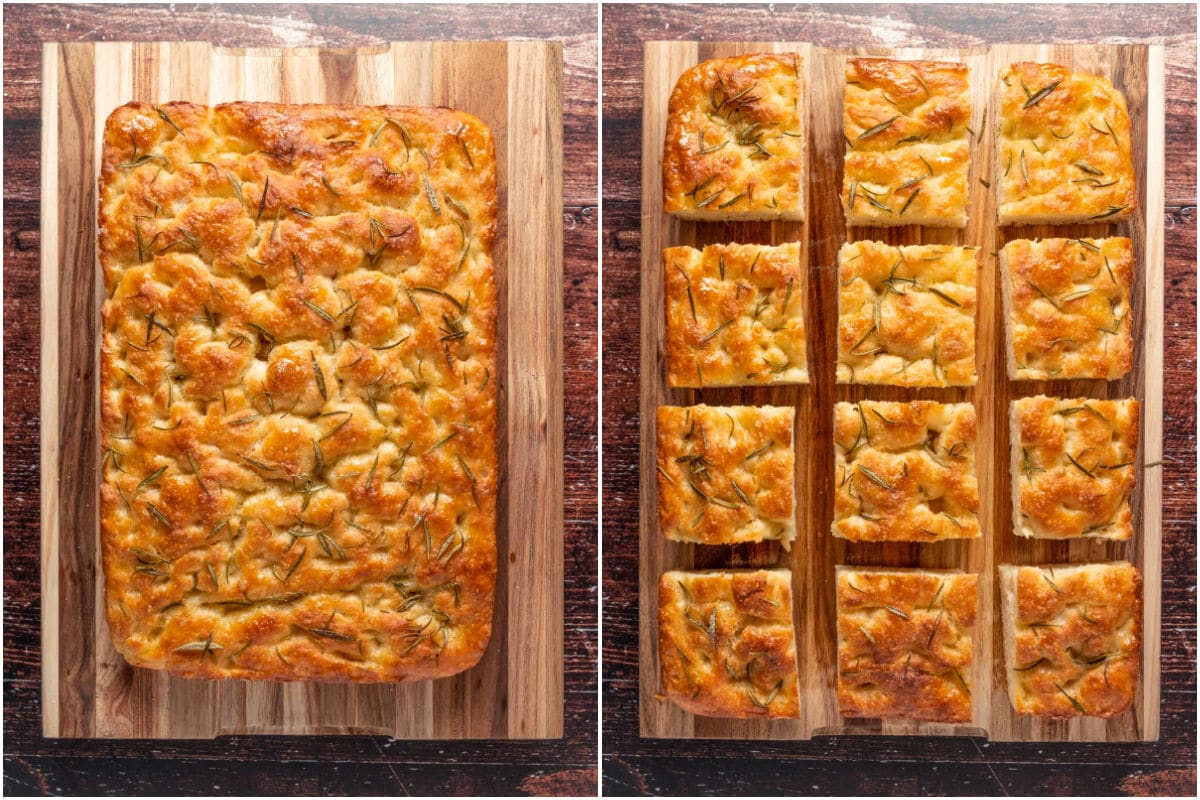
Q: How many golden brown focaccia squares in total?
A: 12